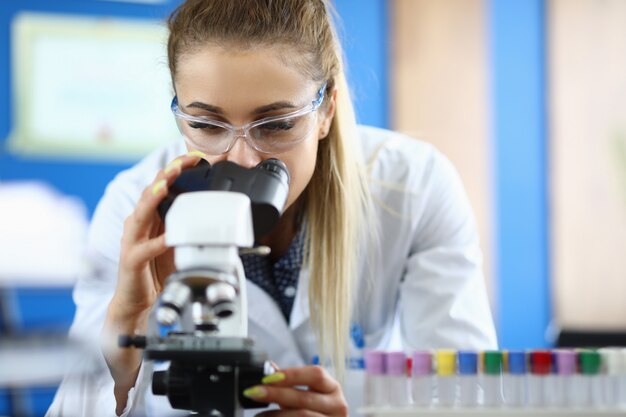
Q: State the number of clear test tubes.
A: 11